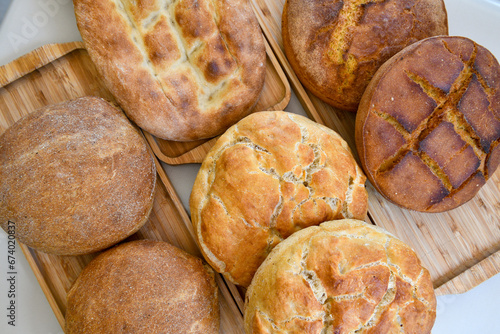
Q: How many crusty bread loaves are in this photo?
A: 7